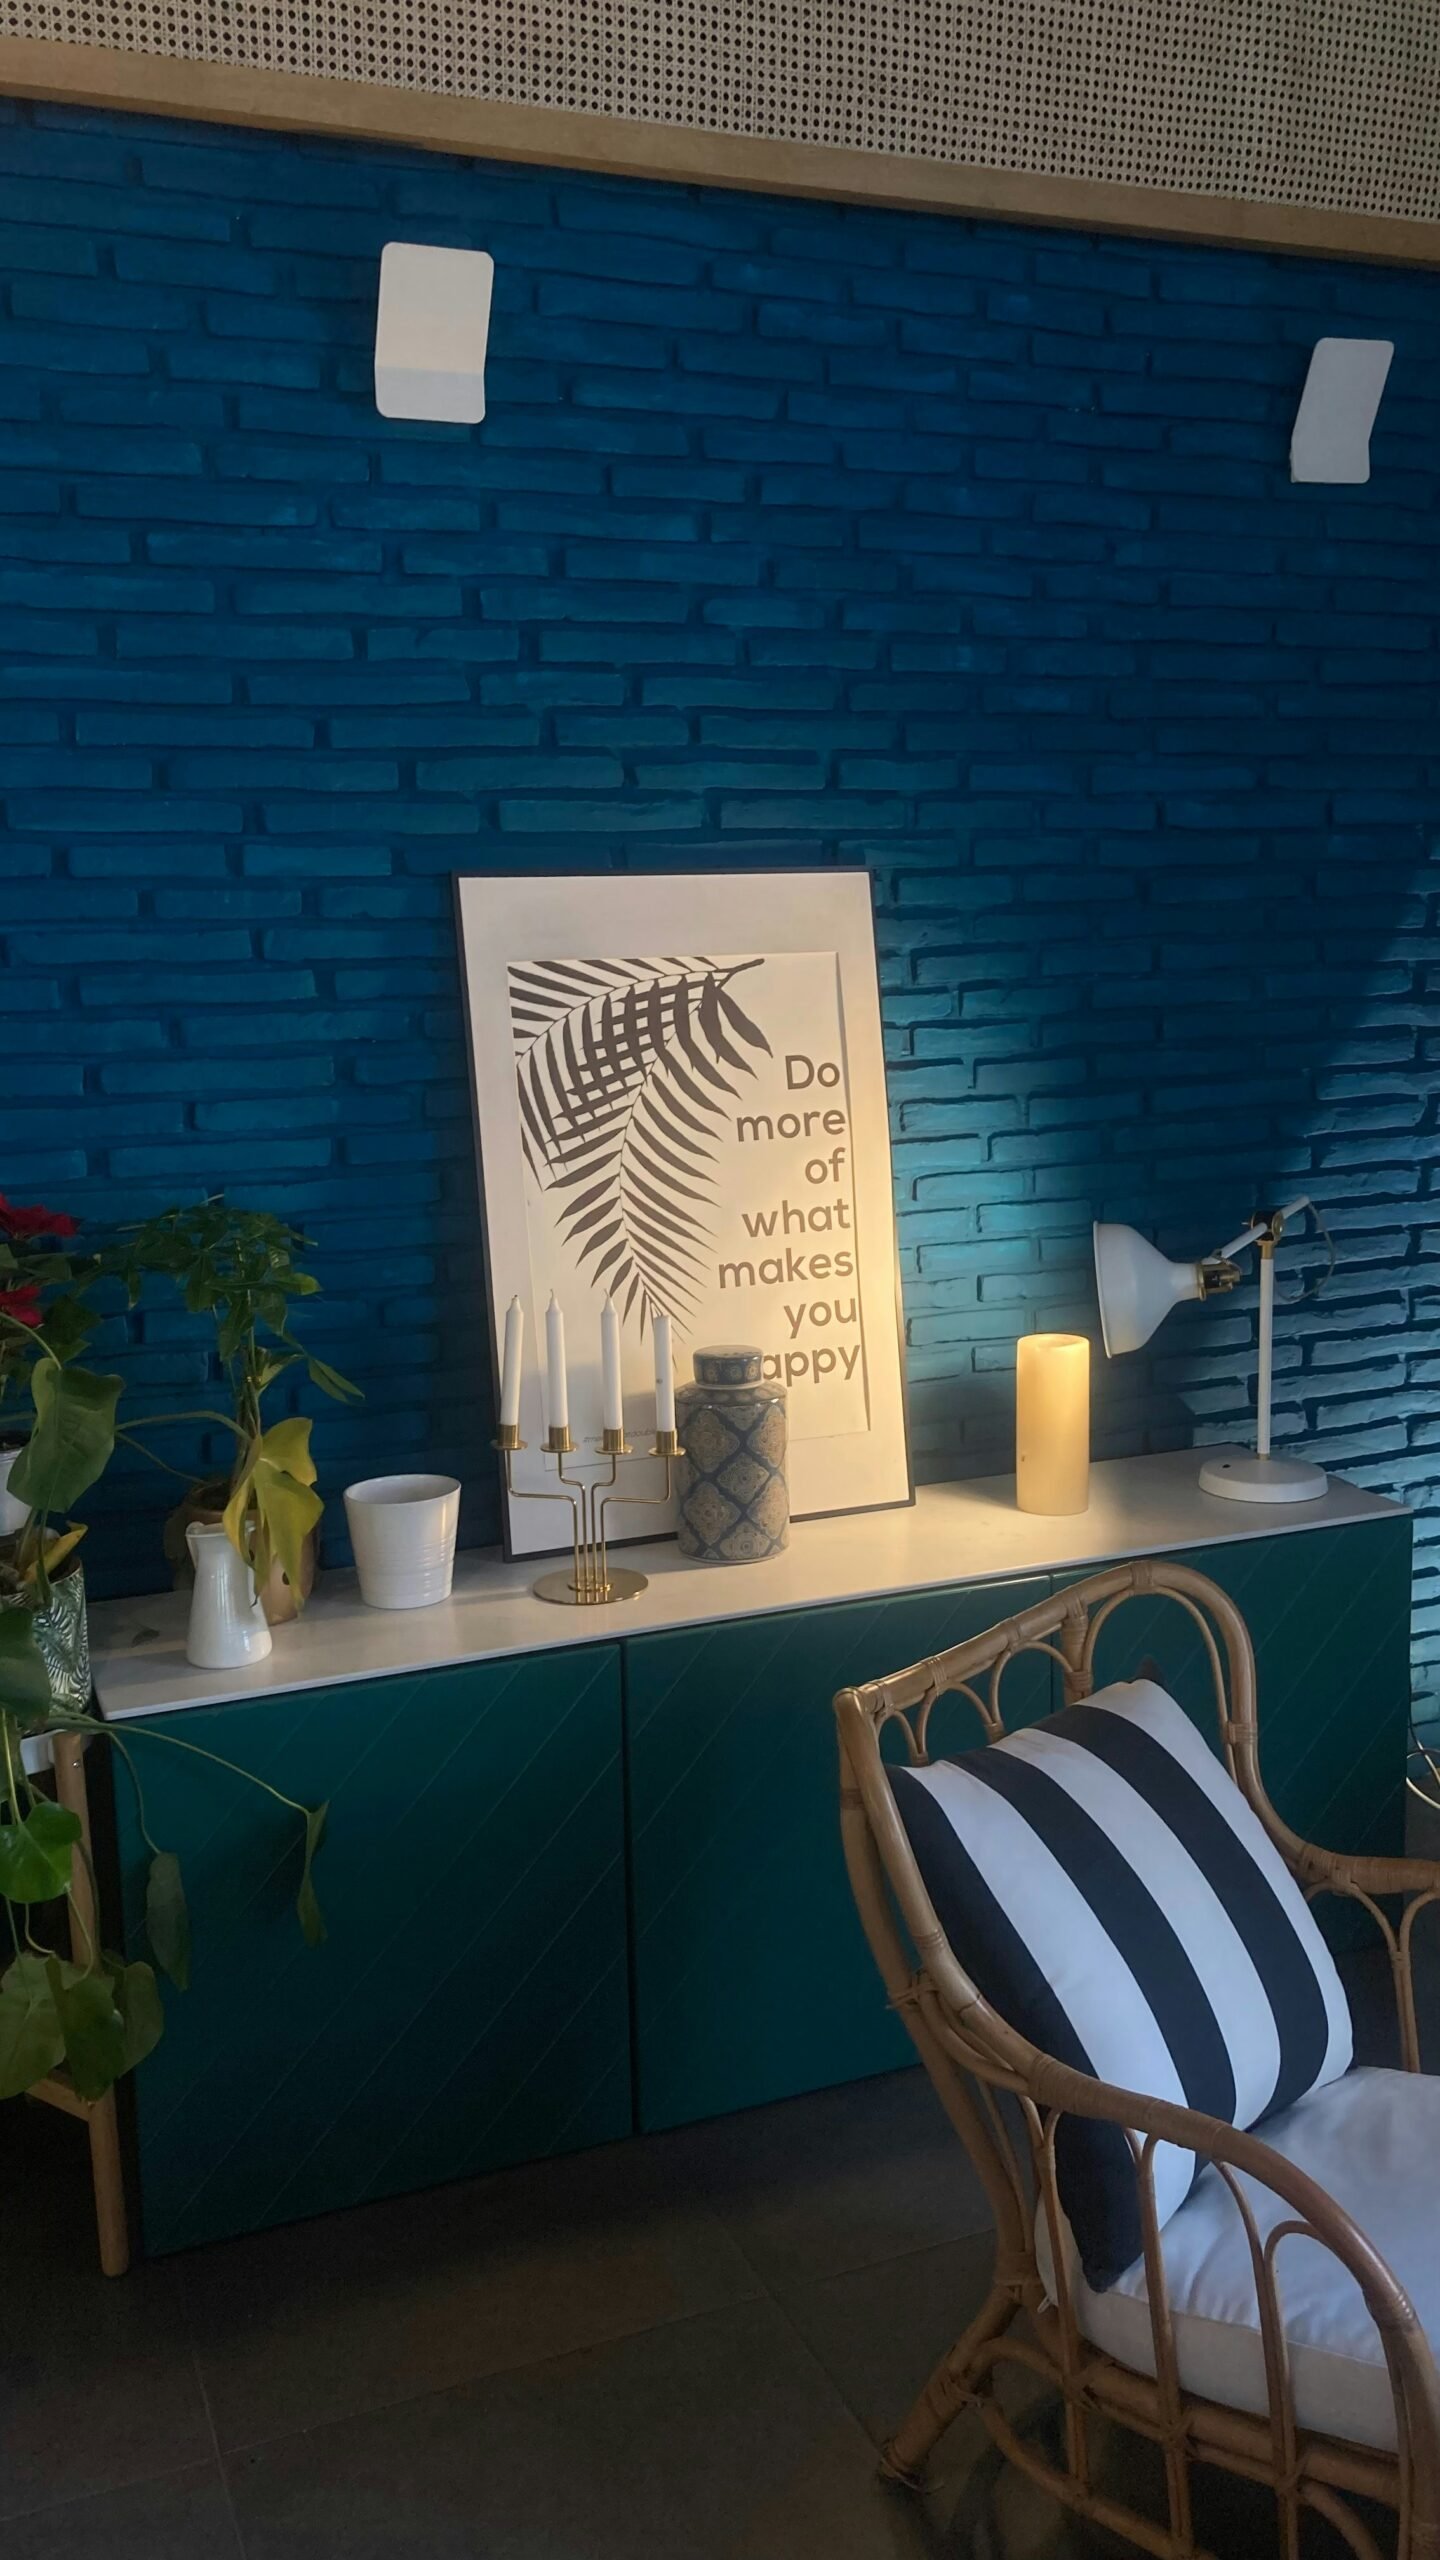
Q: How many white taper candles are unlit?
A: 4